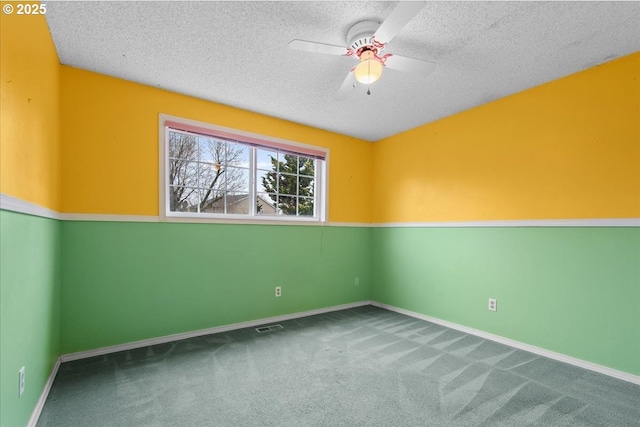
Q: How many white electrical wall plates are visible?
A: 3